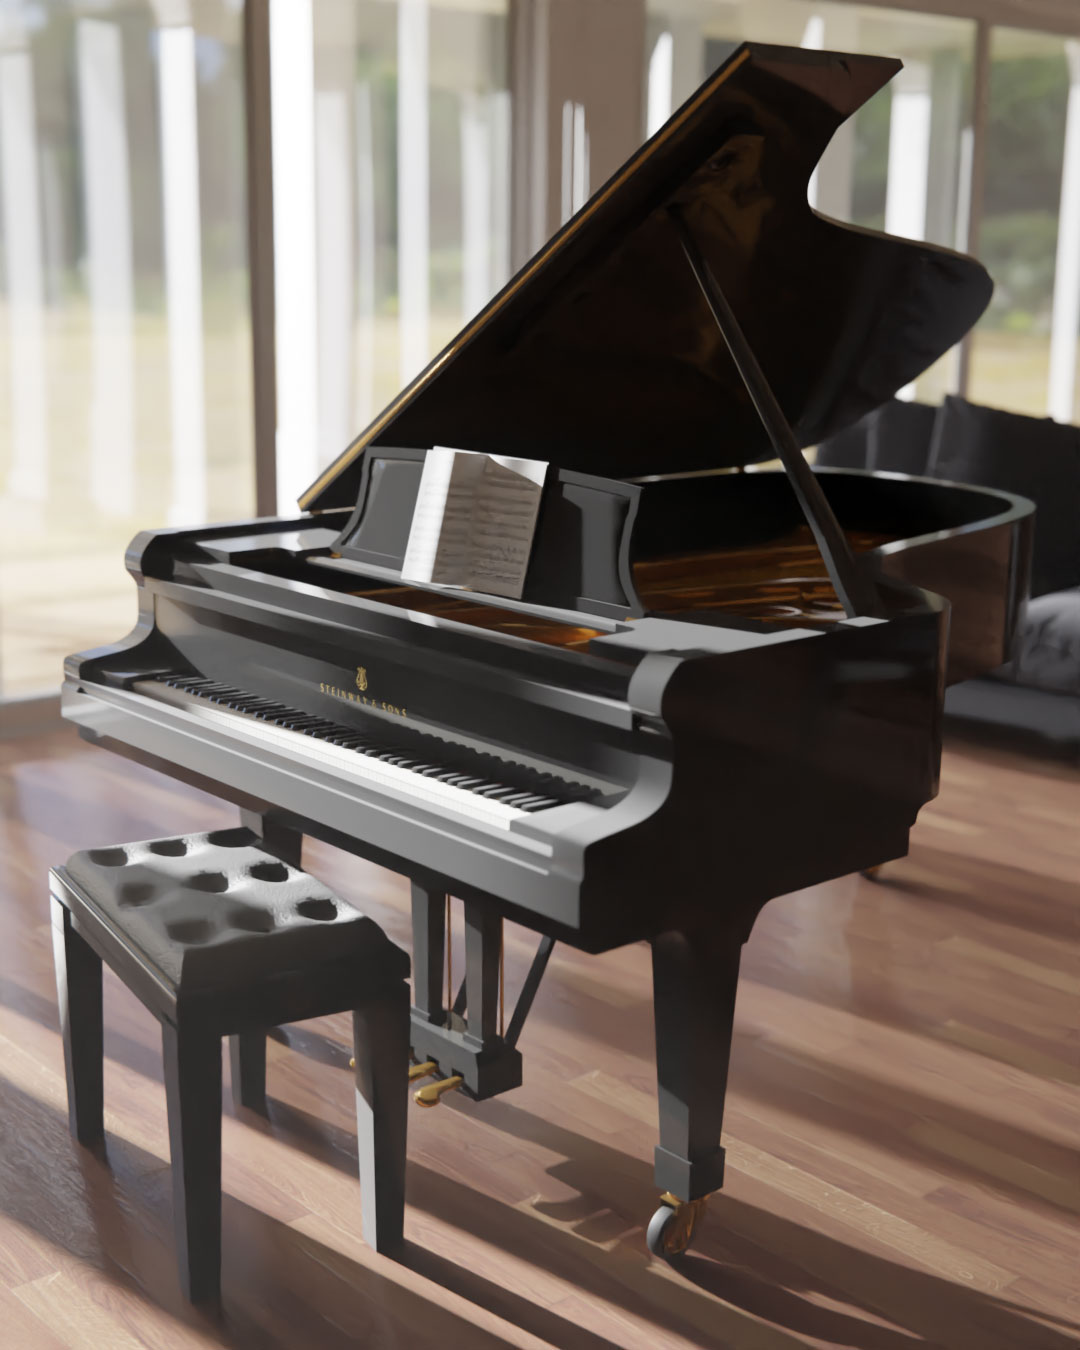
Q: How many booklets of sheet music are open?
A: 1